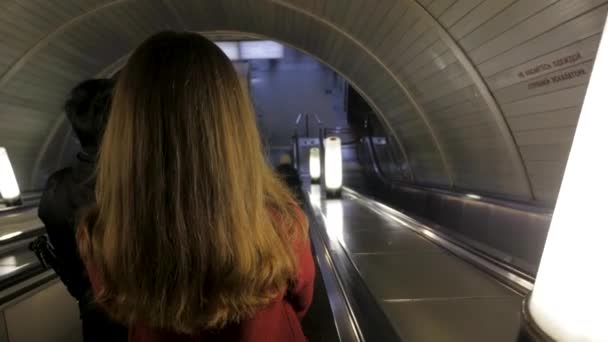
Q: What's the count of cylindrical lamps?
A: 4